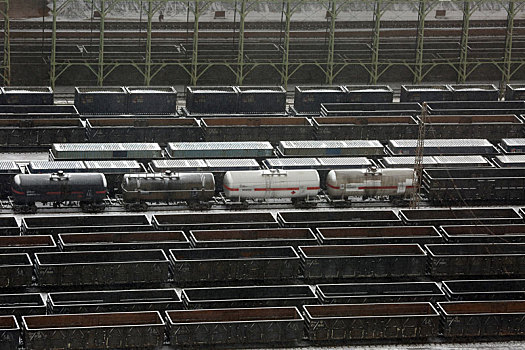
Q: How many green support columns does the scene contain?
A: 12